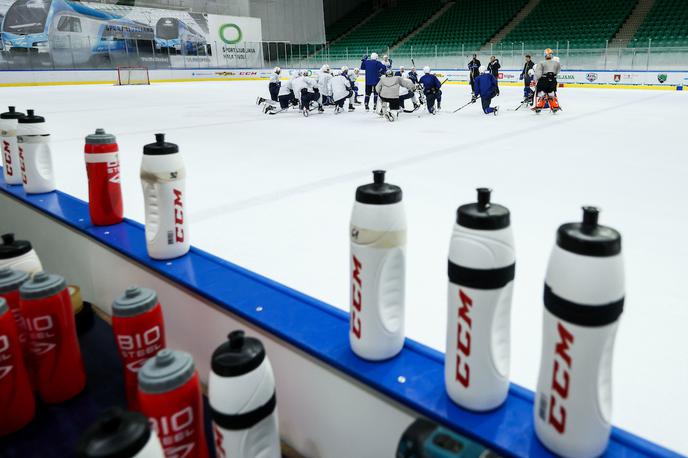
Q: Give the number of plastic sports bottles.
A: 15